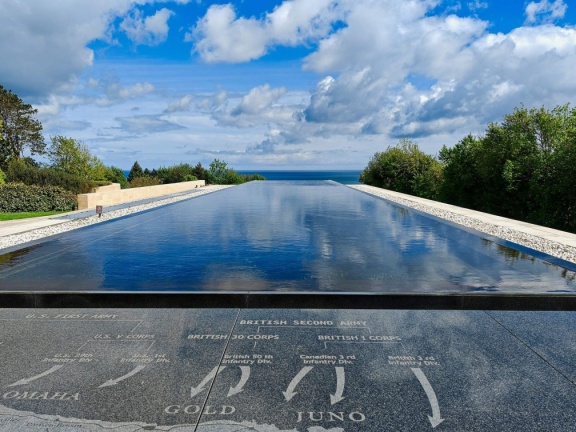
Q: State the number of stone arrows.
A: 7